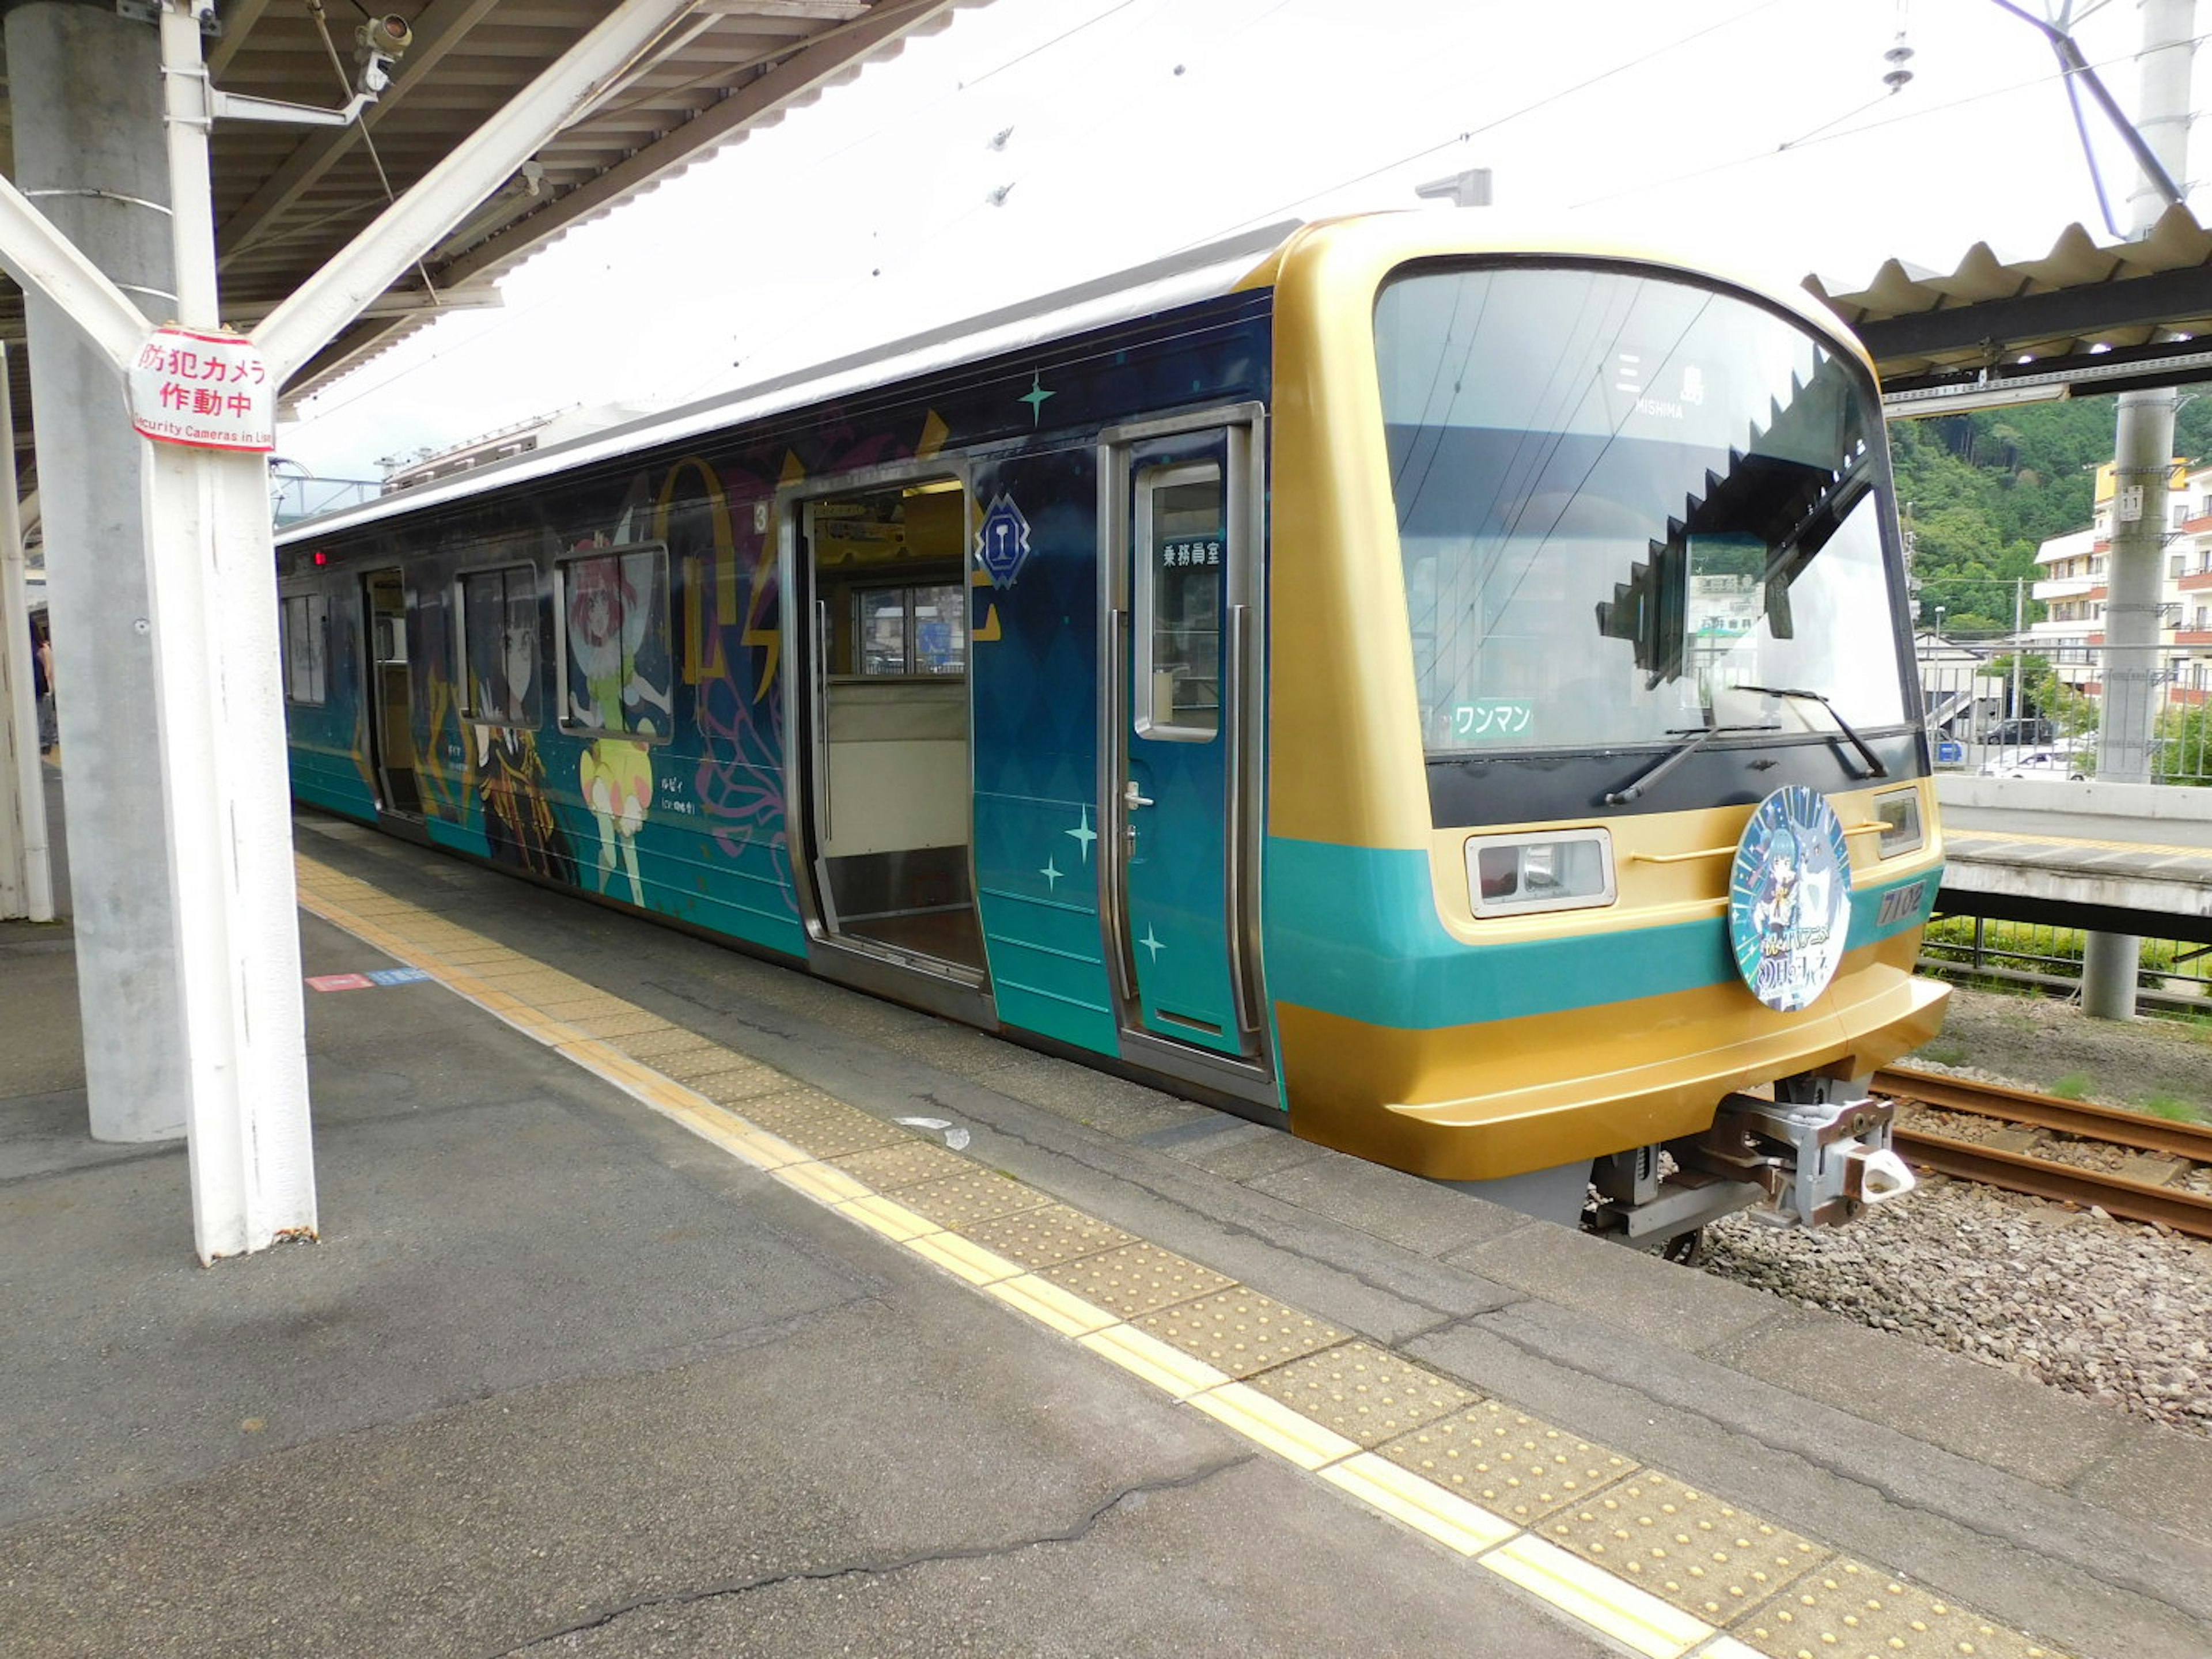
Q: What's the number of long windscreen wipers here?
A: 2